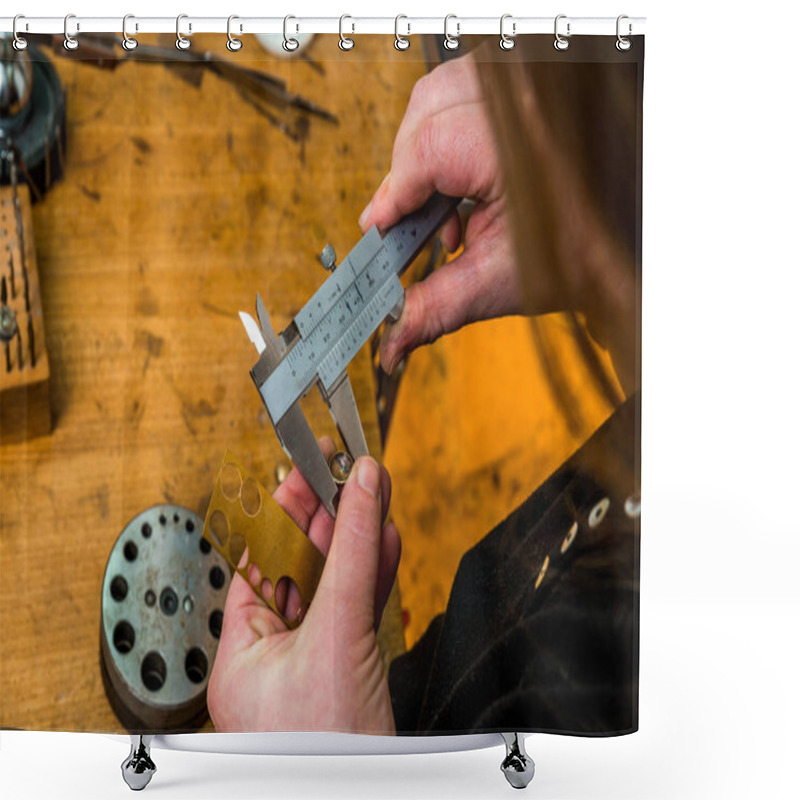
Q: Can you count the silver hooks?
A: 12